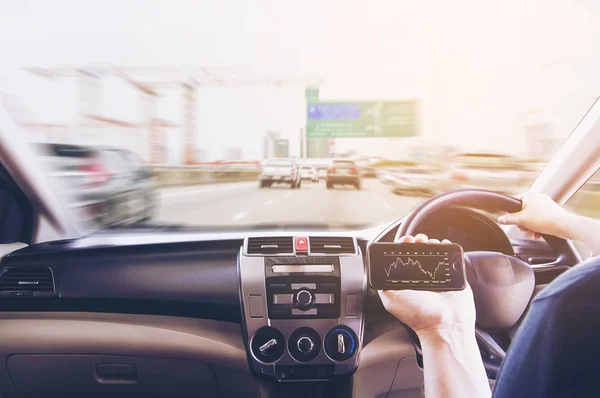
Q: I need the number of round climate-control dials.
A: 3